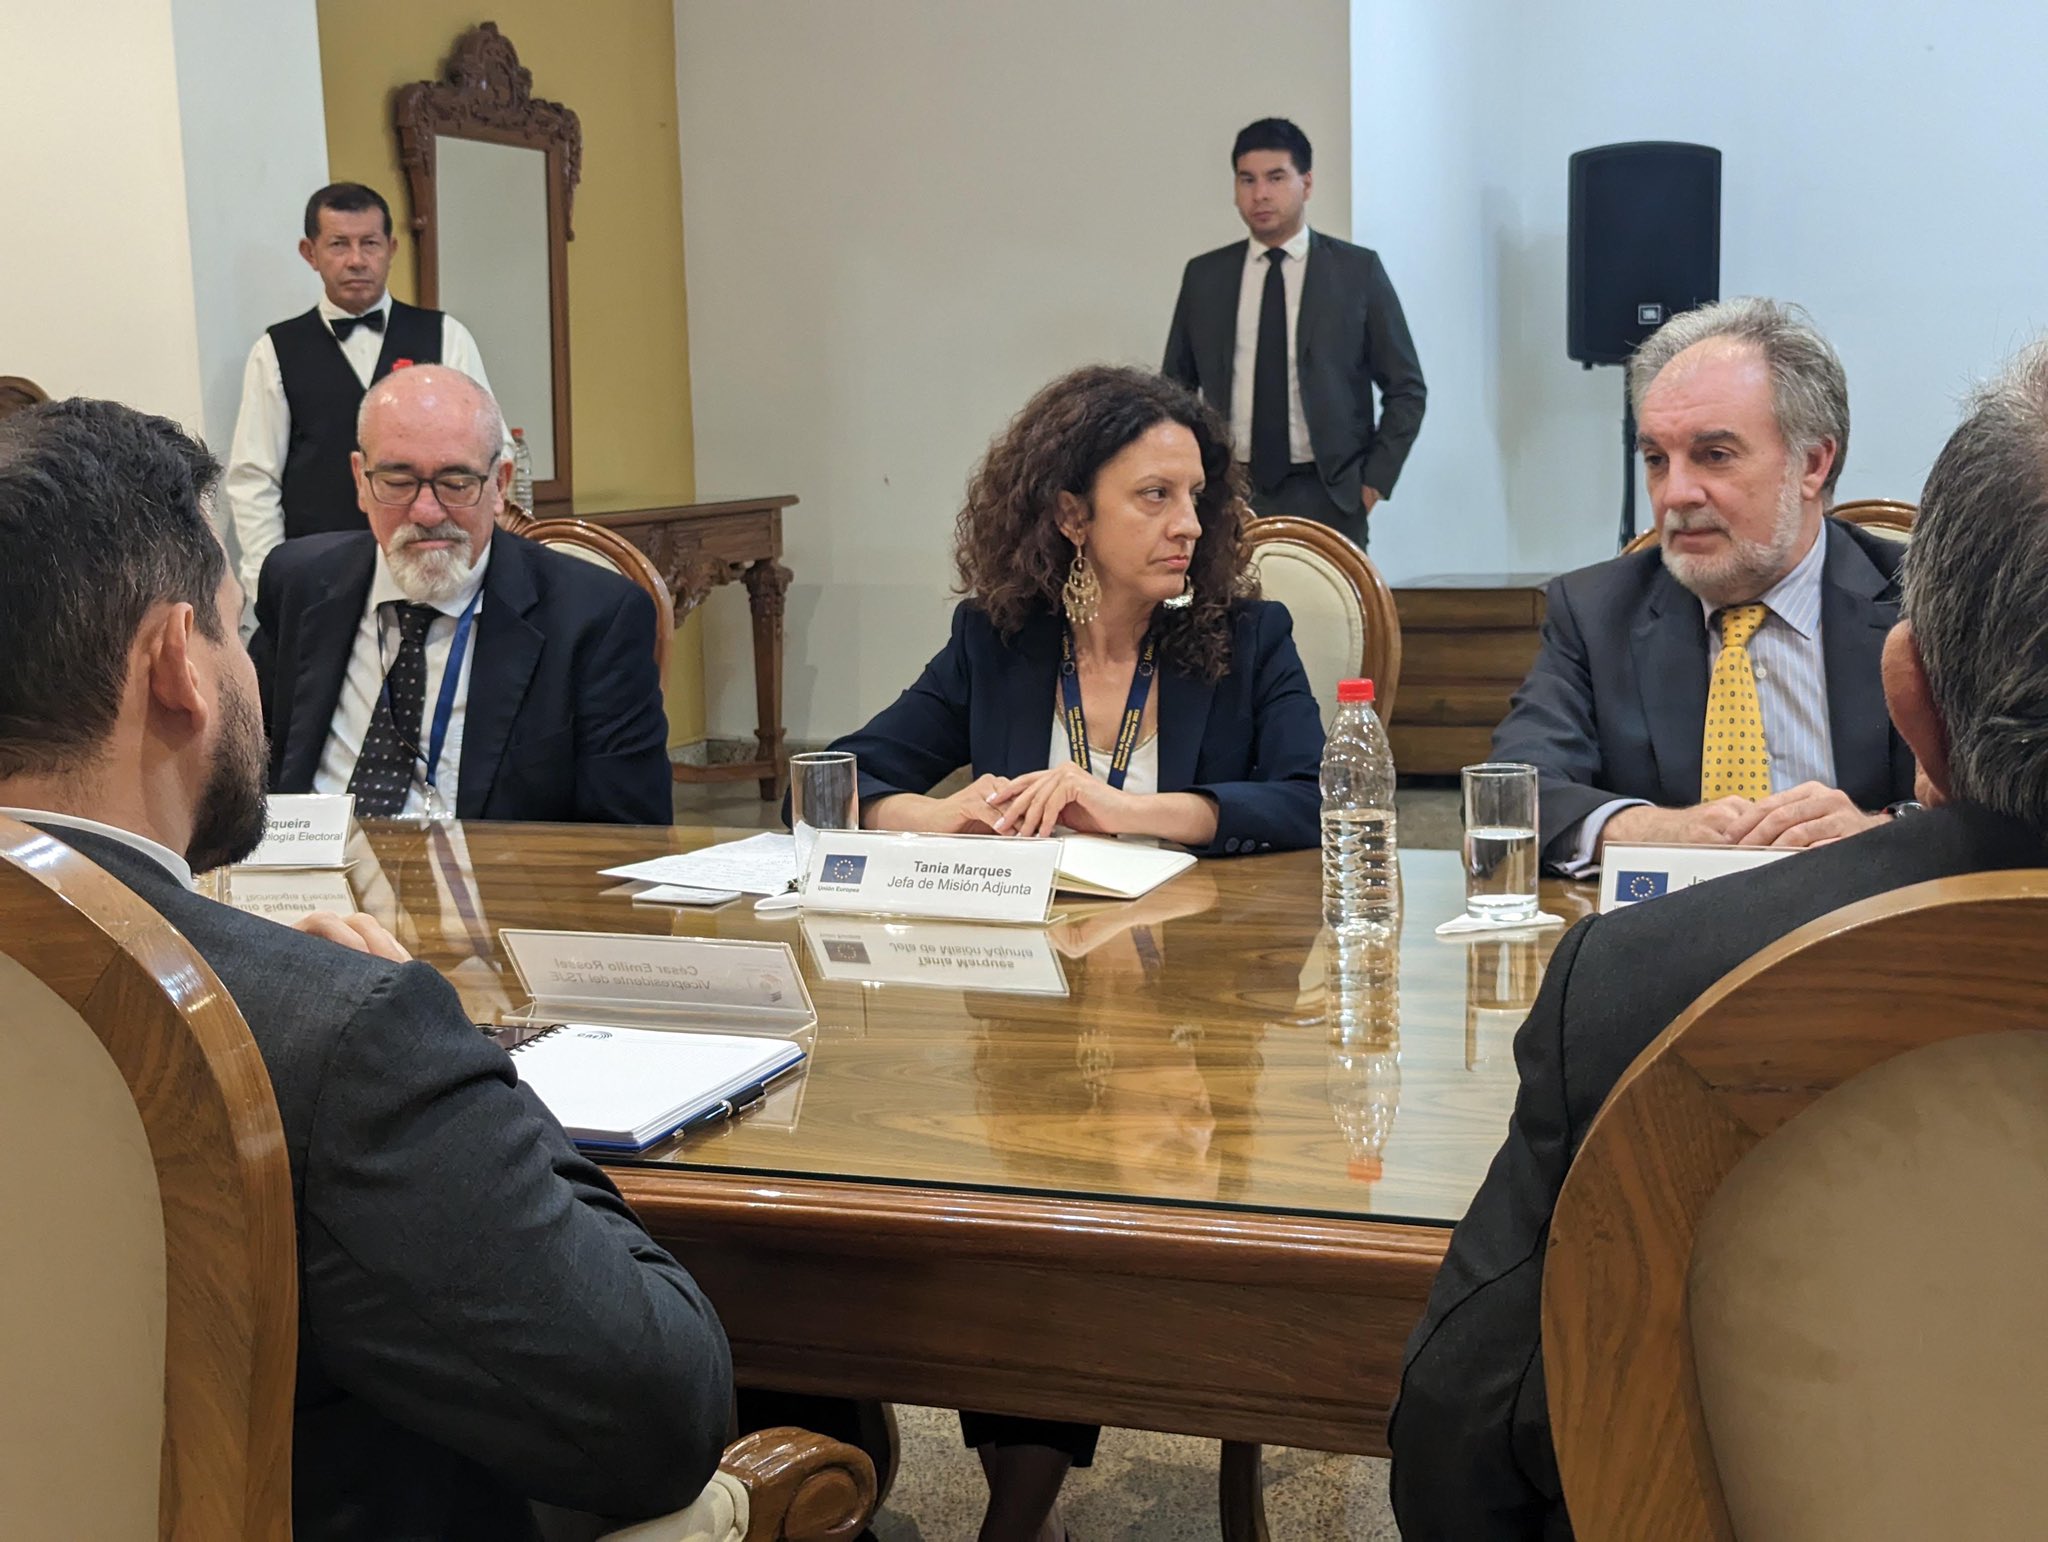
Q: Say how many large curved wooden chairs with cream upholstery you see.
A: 5